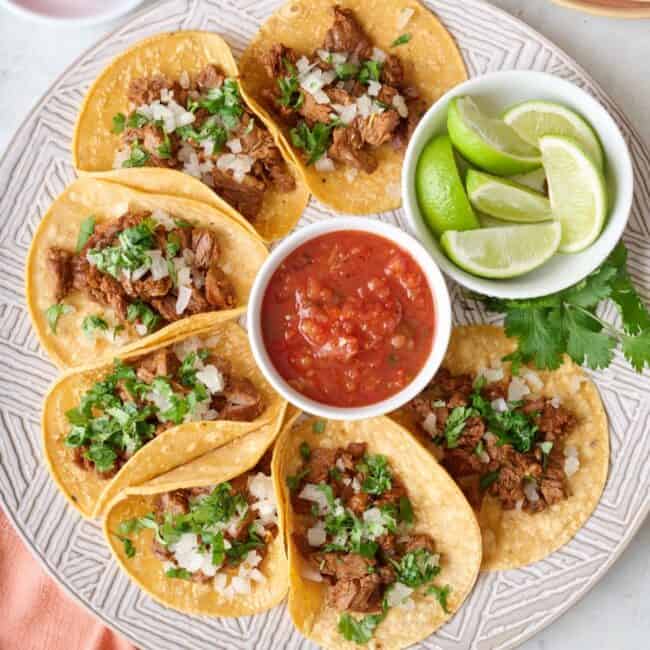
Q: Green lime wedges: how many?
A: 6